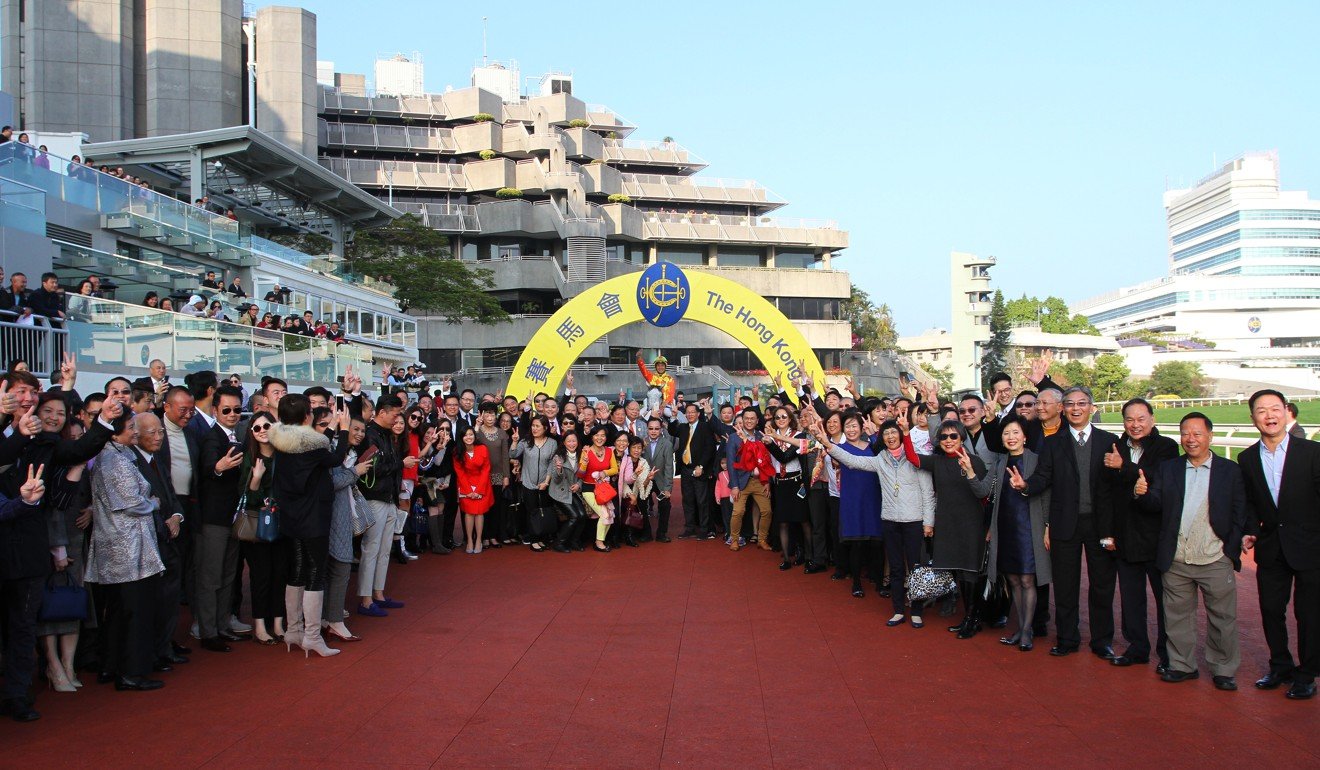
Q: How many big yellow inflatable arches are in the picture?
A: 1